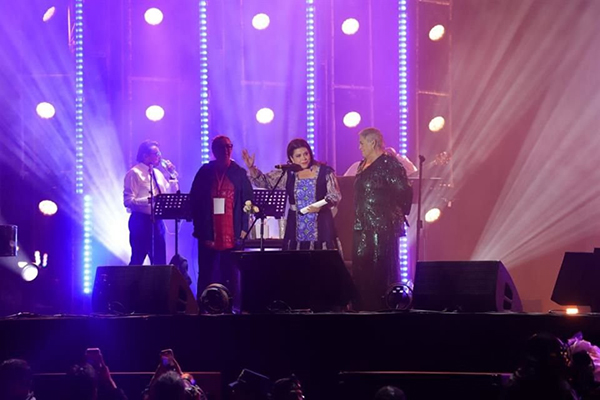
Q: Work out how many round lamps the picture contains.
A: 13